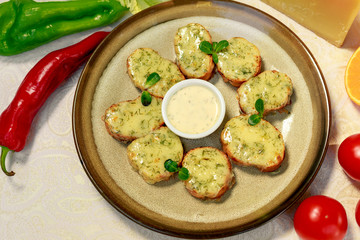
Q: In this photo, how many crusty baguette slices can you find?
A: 8